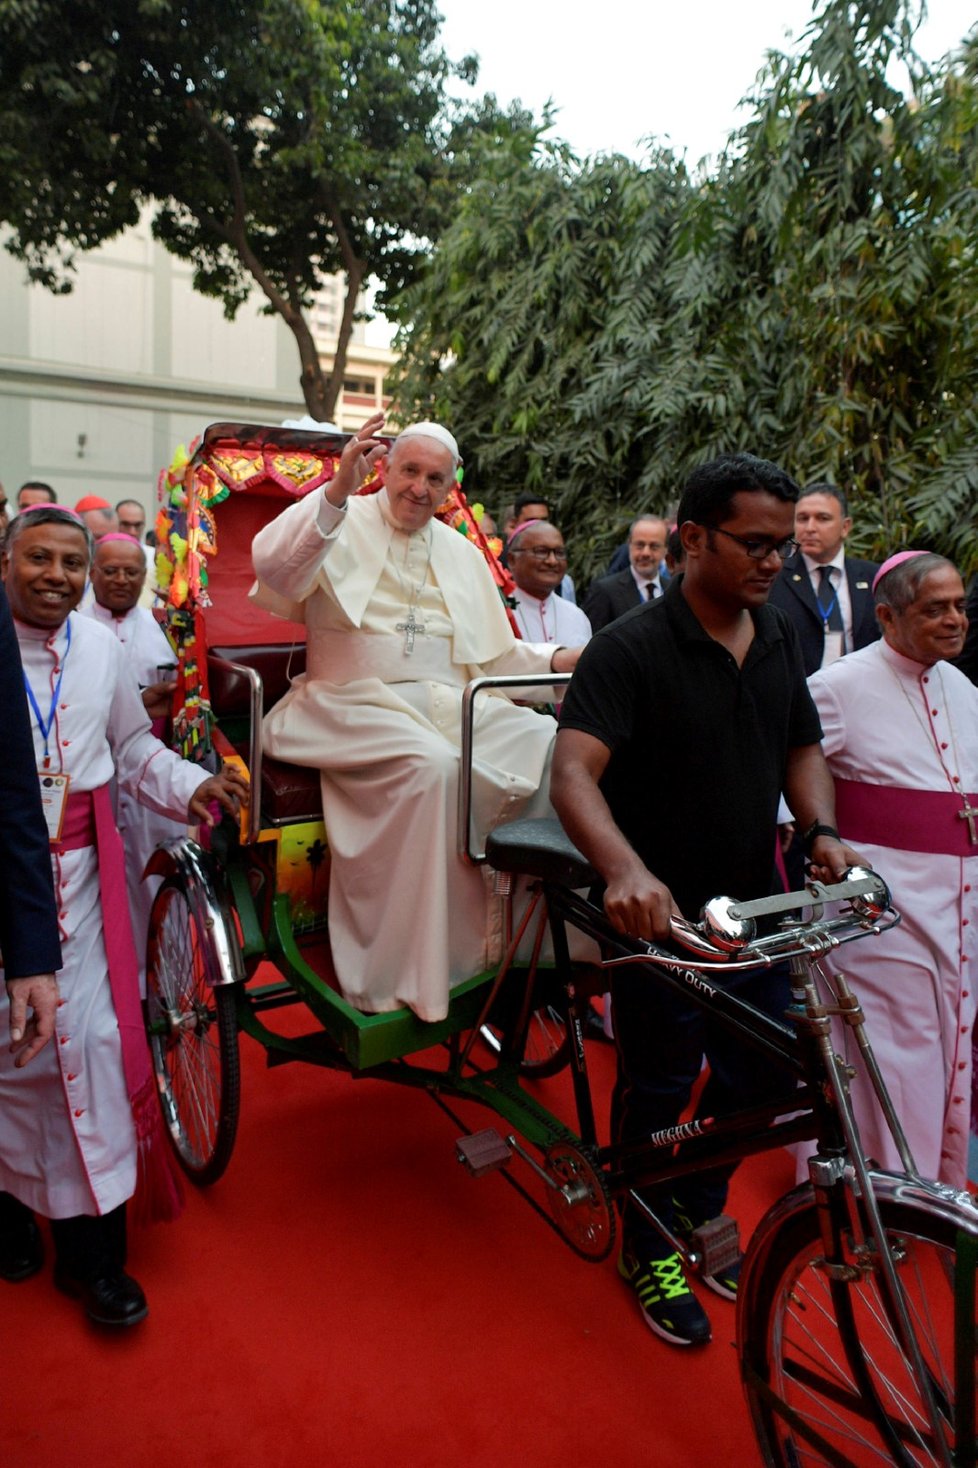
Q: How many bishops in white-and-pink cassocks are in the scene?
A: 4